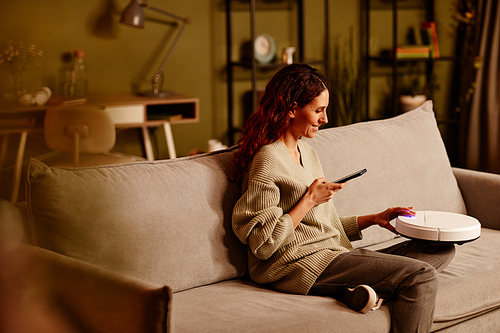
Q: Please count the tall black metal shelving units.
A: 2